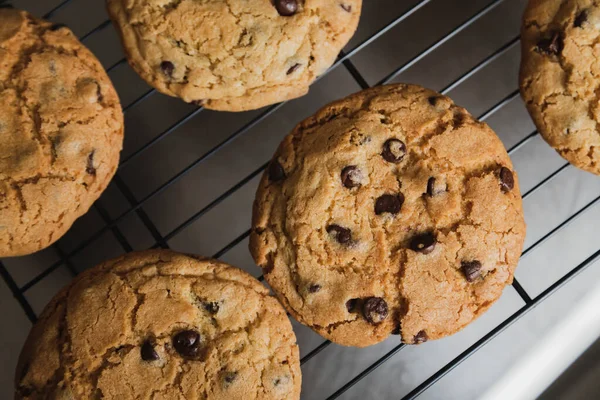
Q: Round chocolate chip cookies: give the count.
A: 5